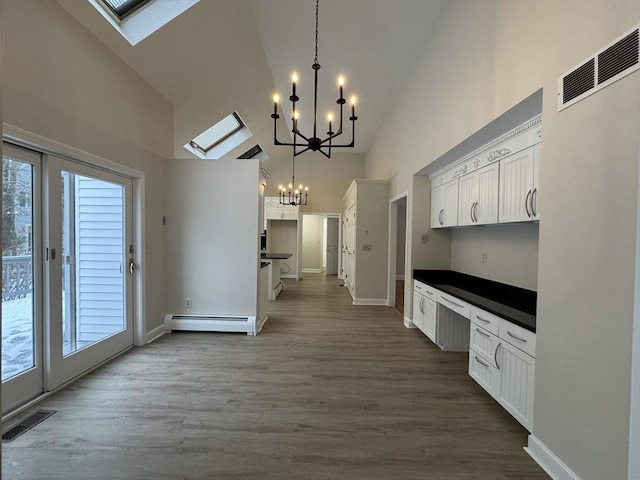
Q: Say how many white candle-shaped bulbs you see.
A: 12